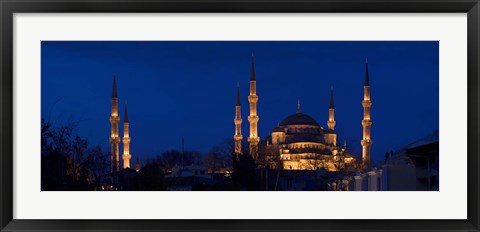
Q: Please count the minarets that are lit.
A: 6